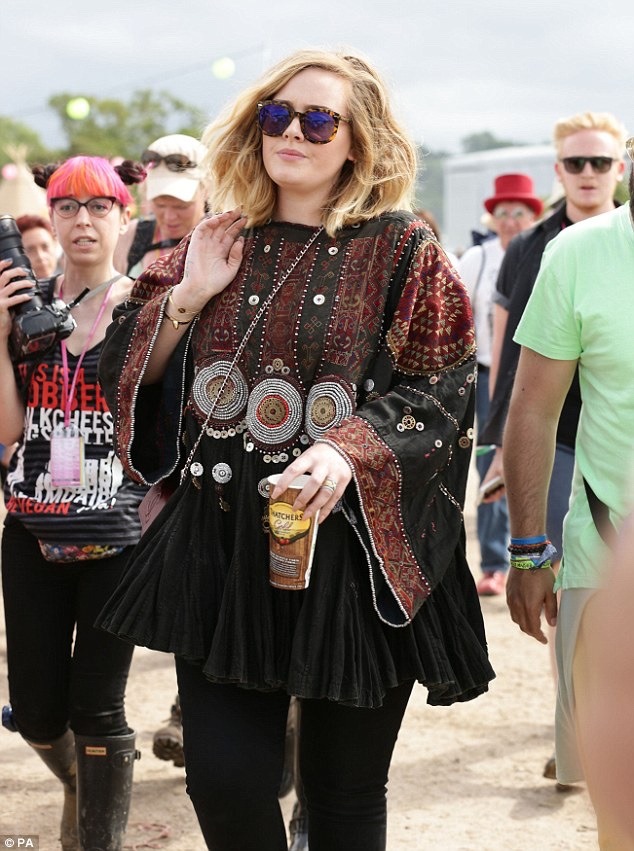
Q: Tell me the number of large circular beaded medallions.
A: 3